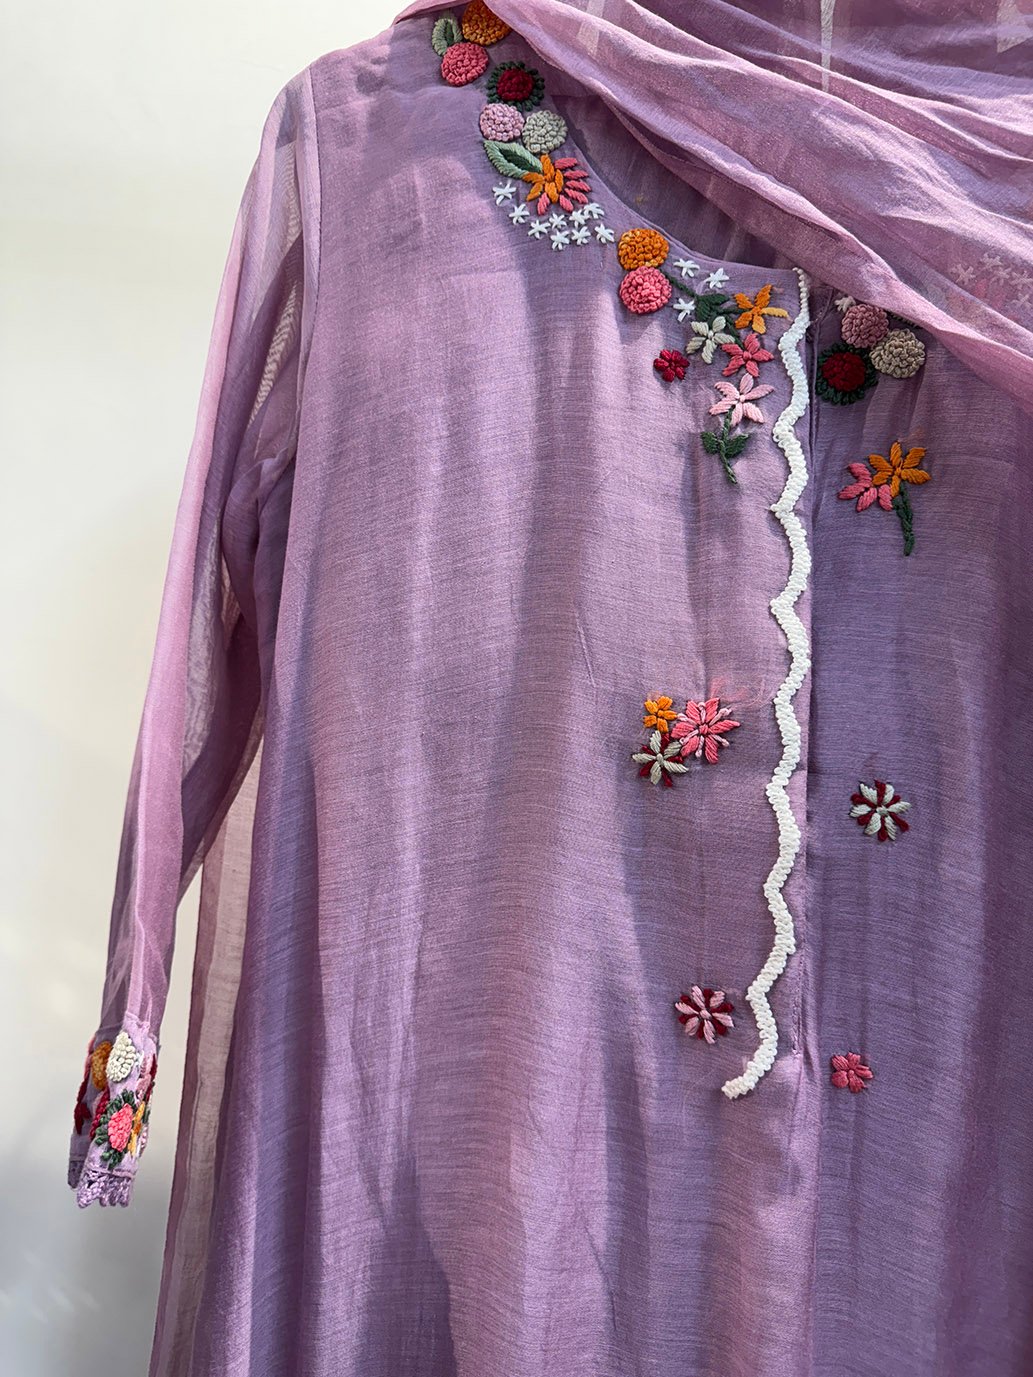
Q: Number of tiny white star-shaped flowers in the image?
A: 12